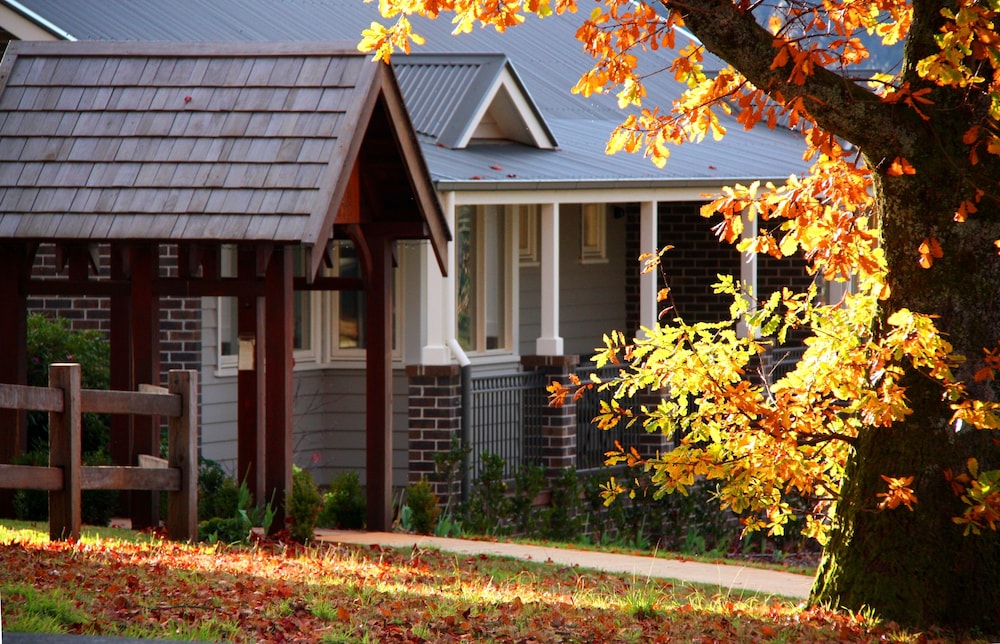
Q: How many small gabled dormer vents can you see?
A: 1